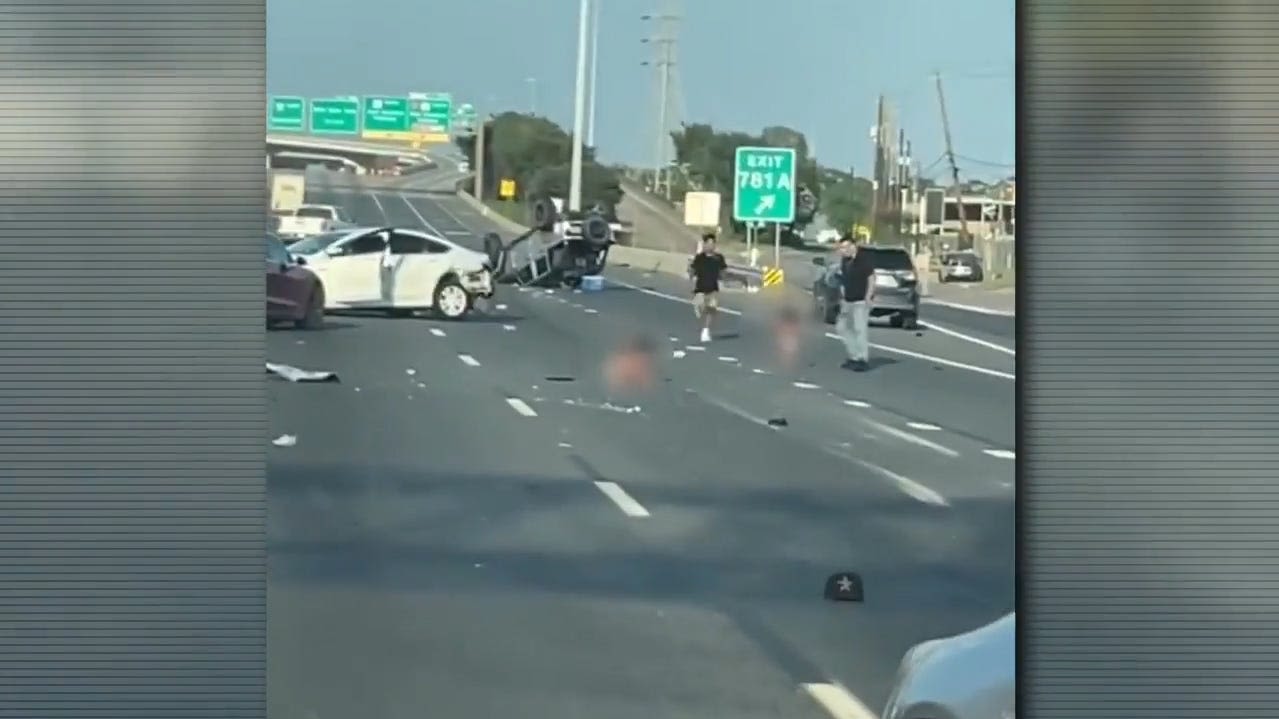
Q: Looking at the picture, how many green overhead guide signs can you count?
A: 4